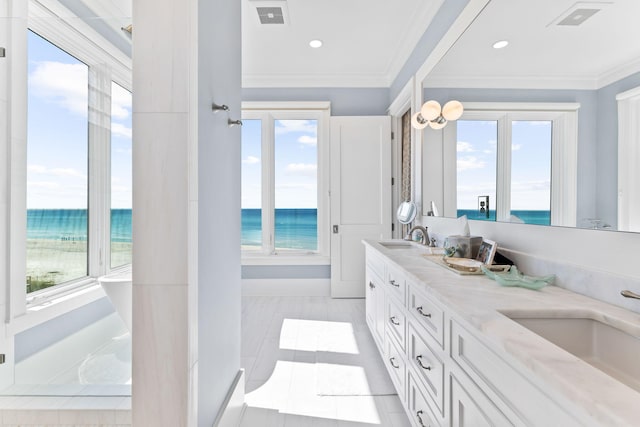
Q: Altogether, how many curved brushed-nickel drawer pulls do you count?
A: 6